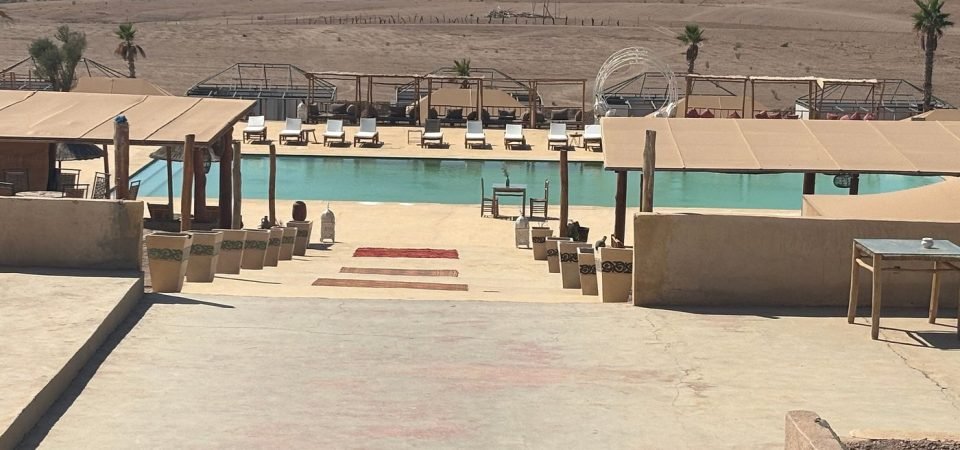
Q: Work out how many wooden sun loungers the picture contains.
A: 9